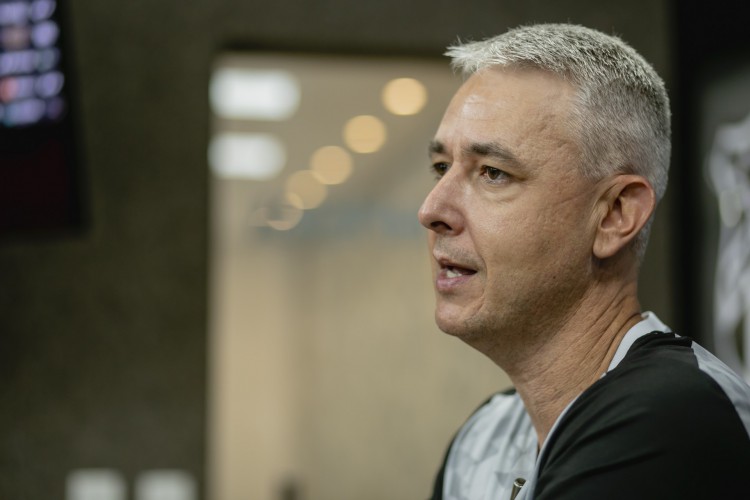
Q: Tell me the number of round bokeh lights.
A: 5